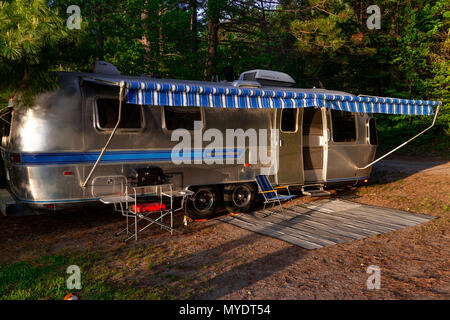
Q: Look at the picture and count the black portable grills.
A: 1